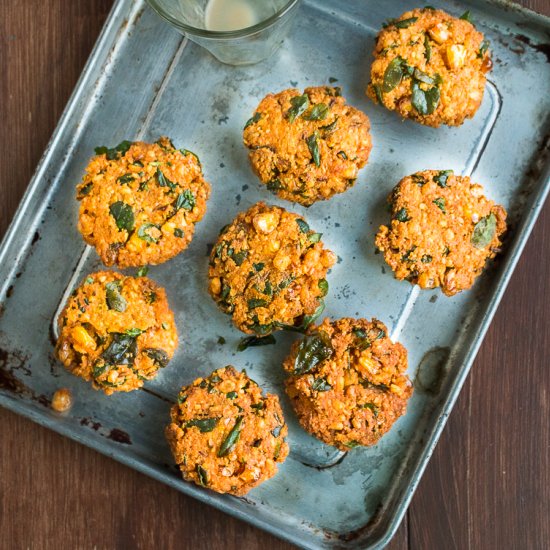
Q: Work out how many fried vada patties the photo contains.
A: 8